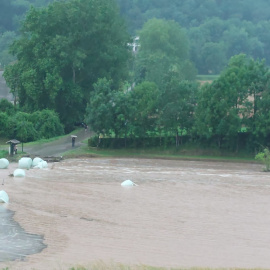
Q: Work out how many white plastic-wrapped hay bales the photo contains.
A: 7